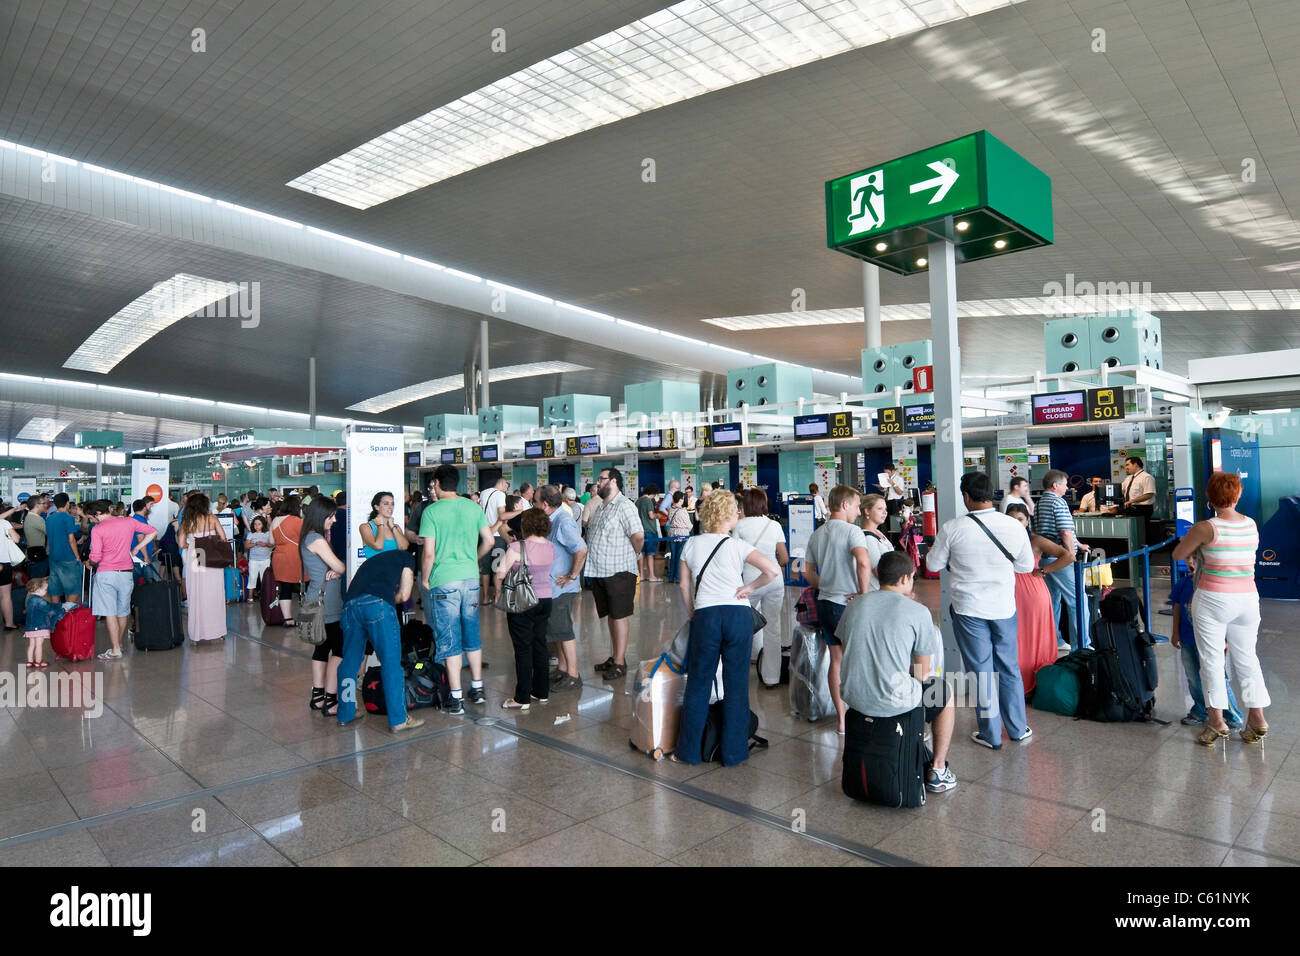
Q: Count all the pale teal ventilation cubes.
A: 7